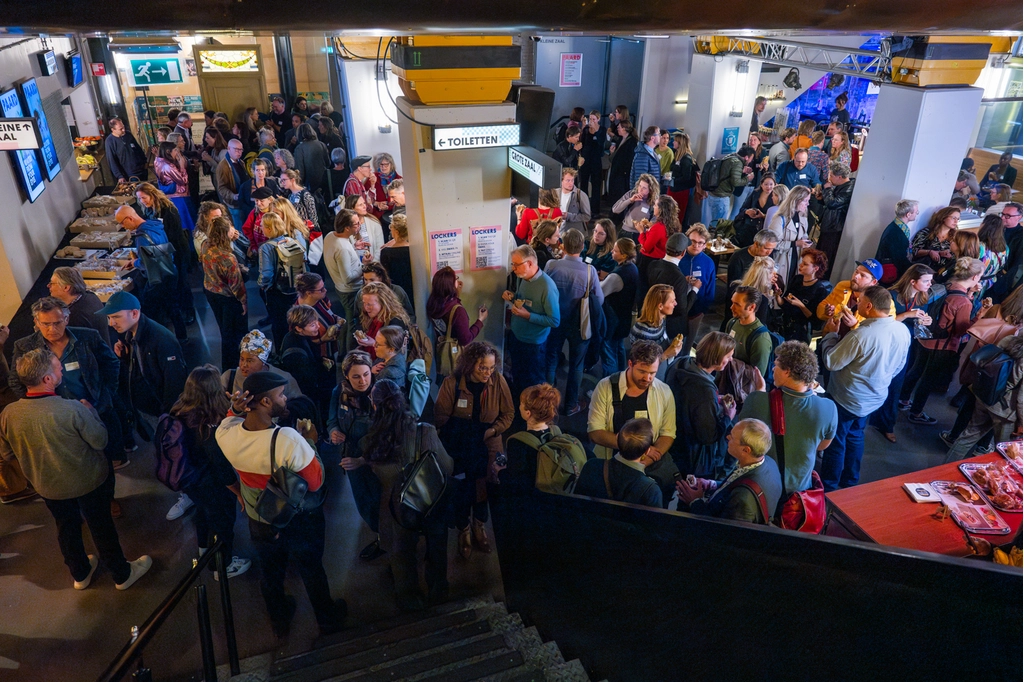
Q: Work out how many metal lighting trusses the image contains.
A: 1